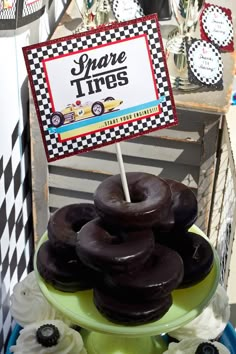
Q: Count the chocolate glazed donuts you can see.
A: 8